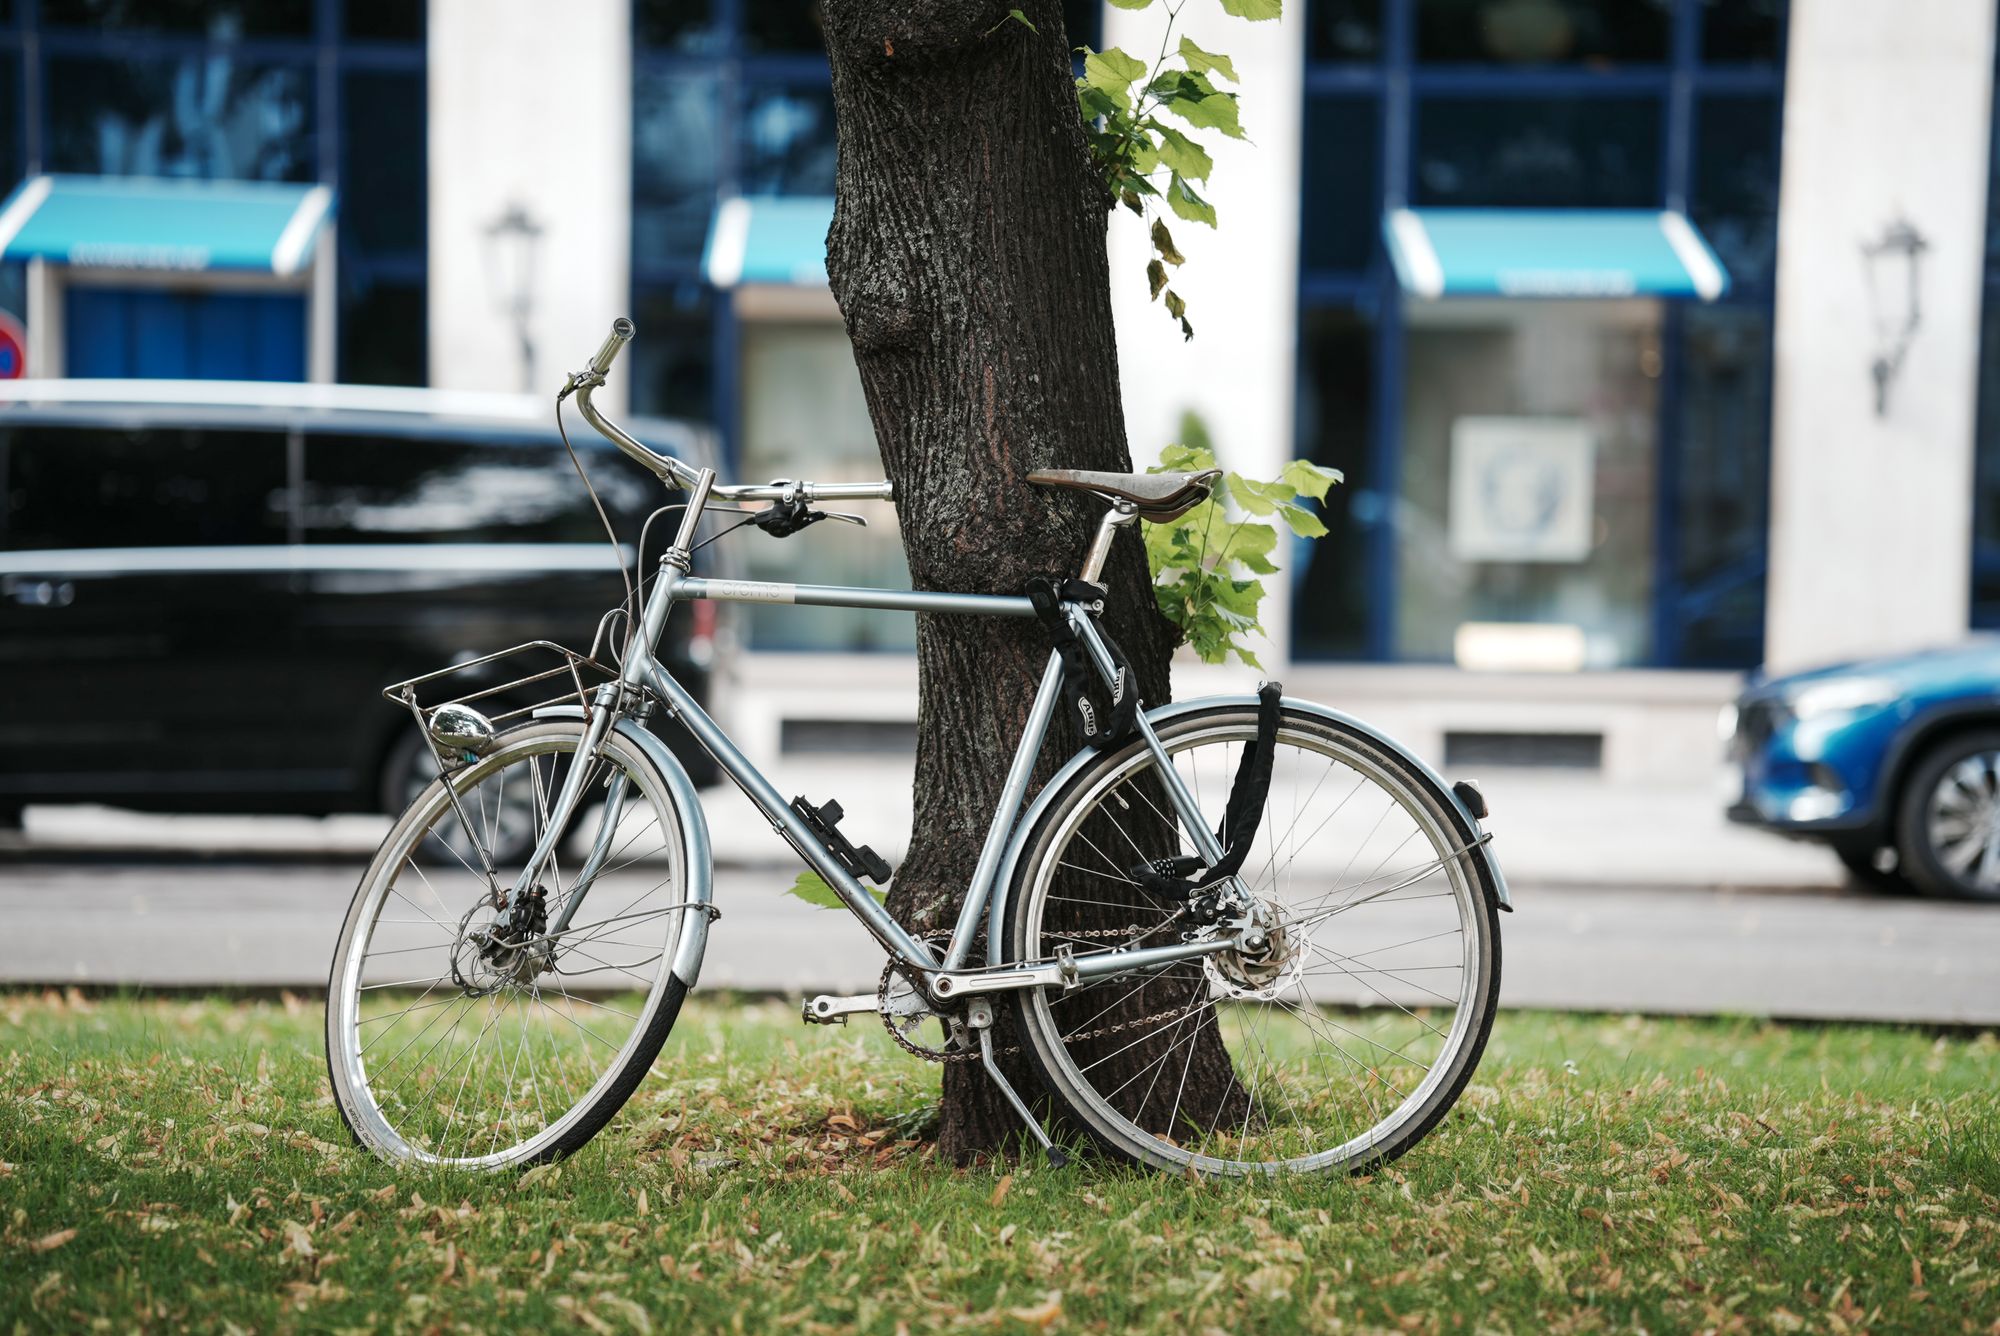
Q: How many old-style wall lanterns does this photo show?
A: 2